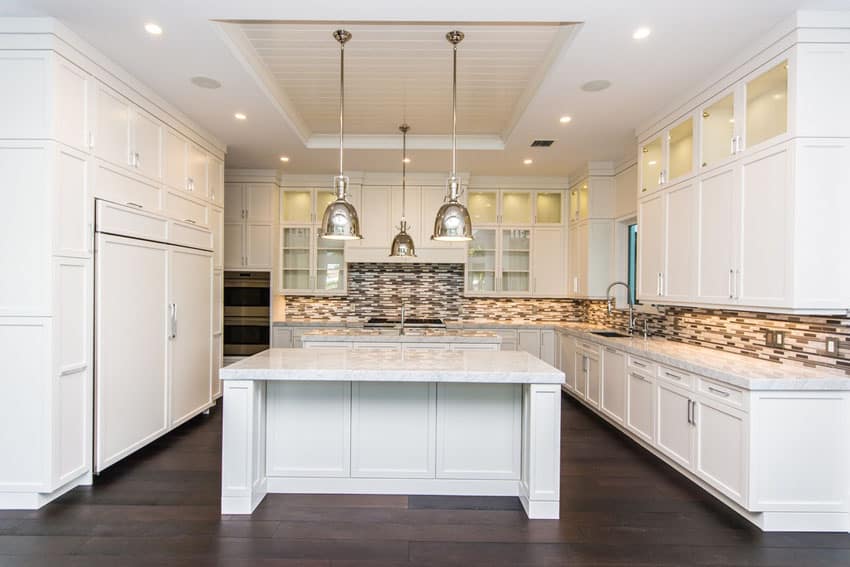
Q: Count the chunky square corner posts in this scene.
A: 2